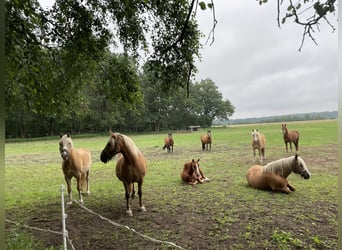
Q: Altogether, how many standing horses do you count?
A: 6